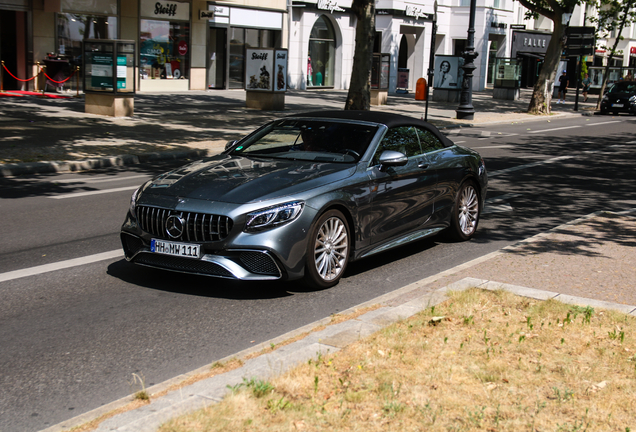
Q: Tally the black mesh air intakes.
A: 3